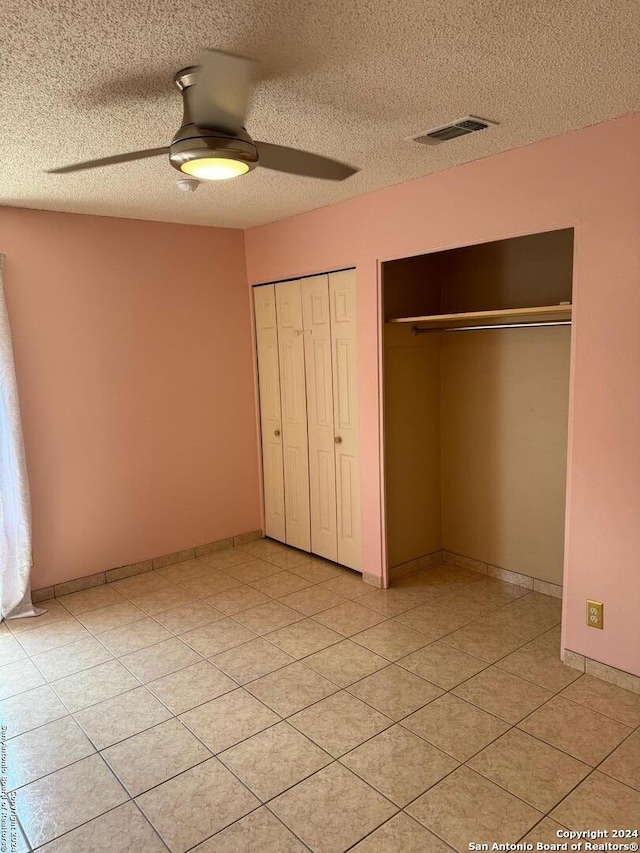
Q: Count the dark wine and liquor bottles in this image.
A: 0